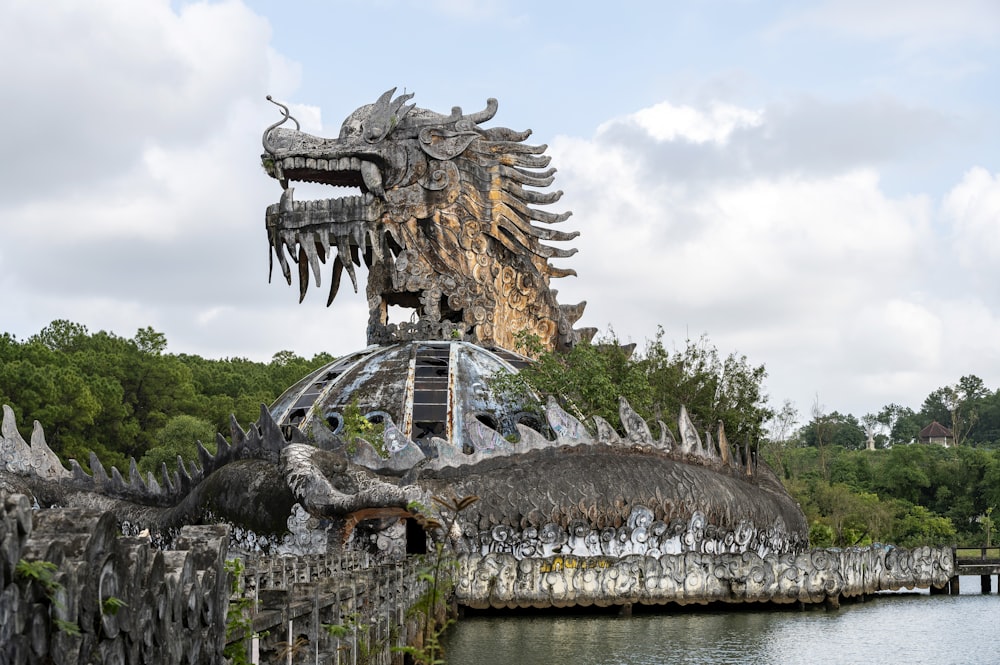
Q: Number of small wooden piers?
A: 1